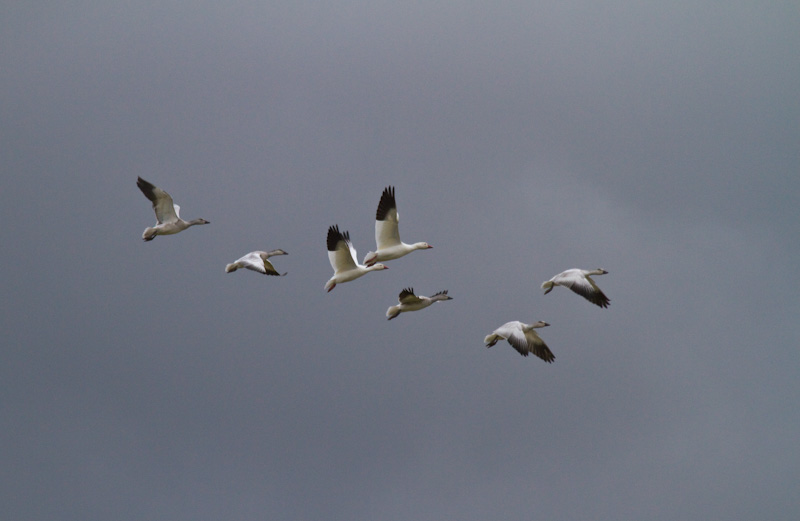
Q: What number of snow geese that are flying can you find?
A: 7